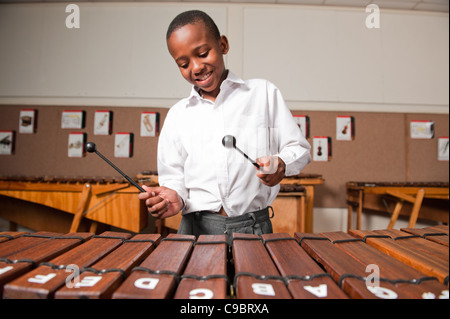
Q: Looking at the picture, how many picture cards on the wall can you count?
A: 12